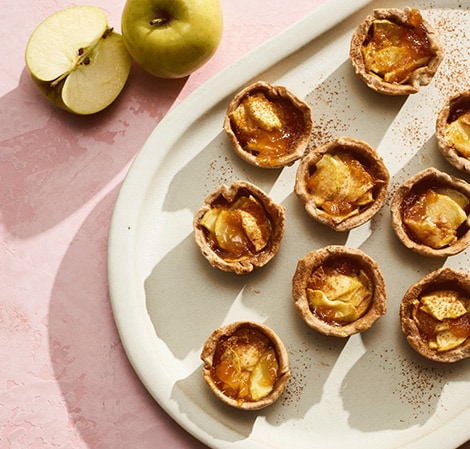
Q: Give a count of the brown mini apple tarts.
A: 9